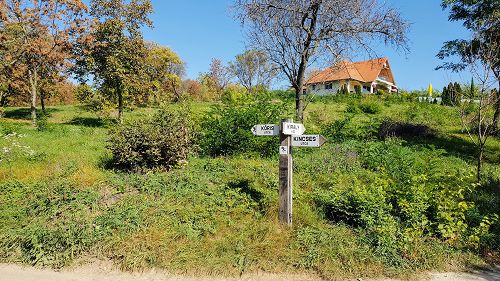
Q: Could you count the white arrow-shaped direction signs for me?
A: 3